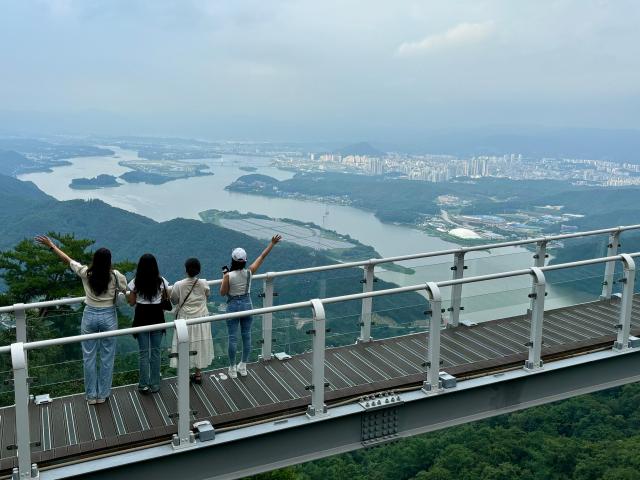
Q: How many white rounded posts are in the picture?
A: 6